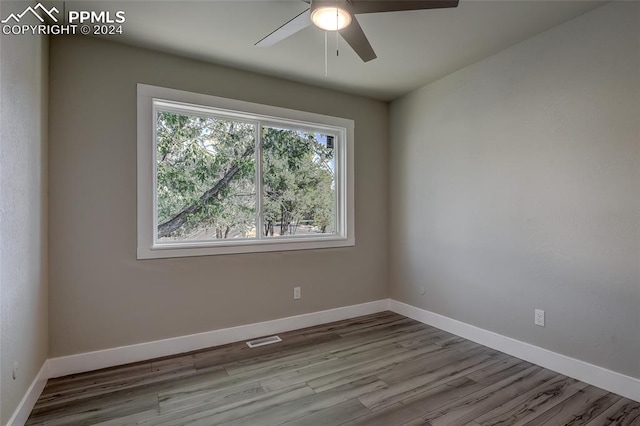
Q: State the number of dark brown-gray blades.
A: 2